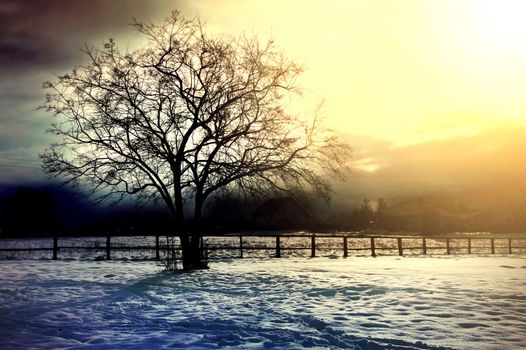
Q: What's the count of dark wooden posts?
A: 14